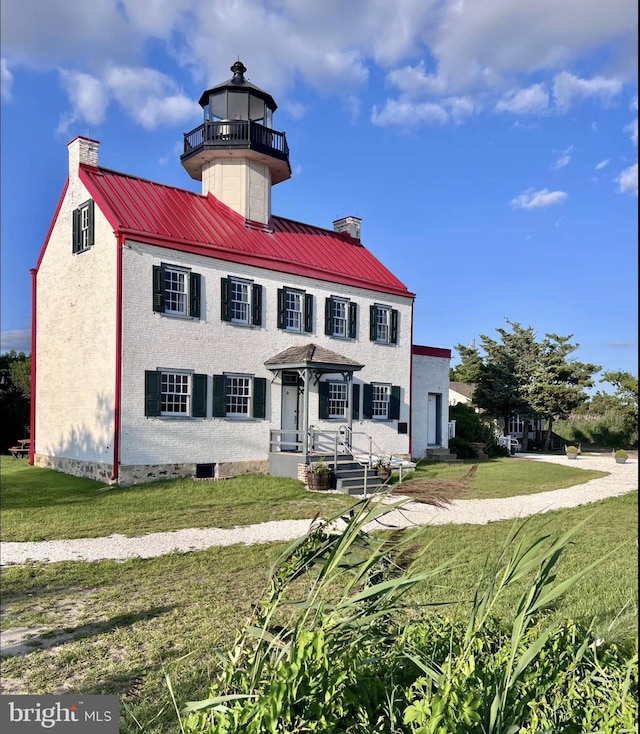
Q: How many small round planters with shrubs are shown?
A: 2